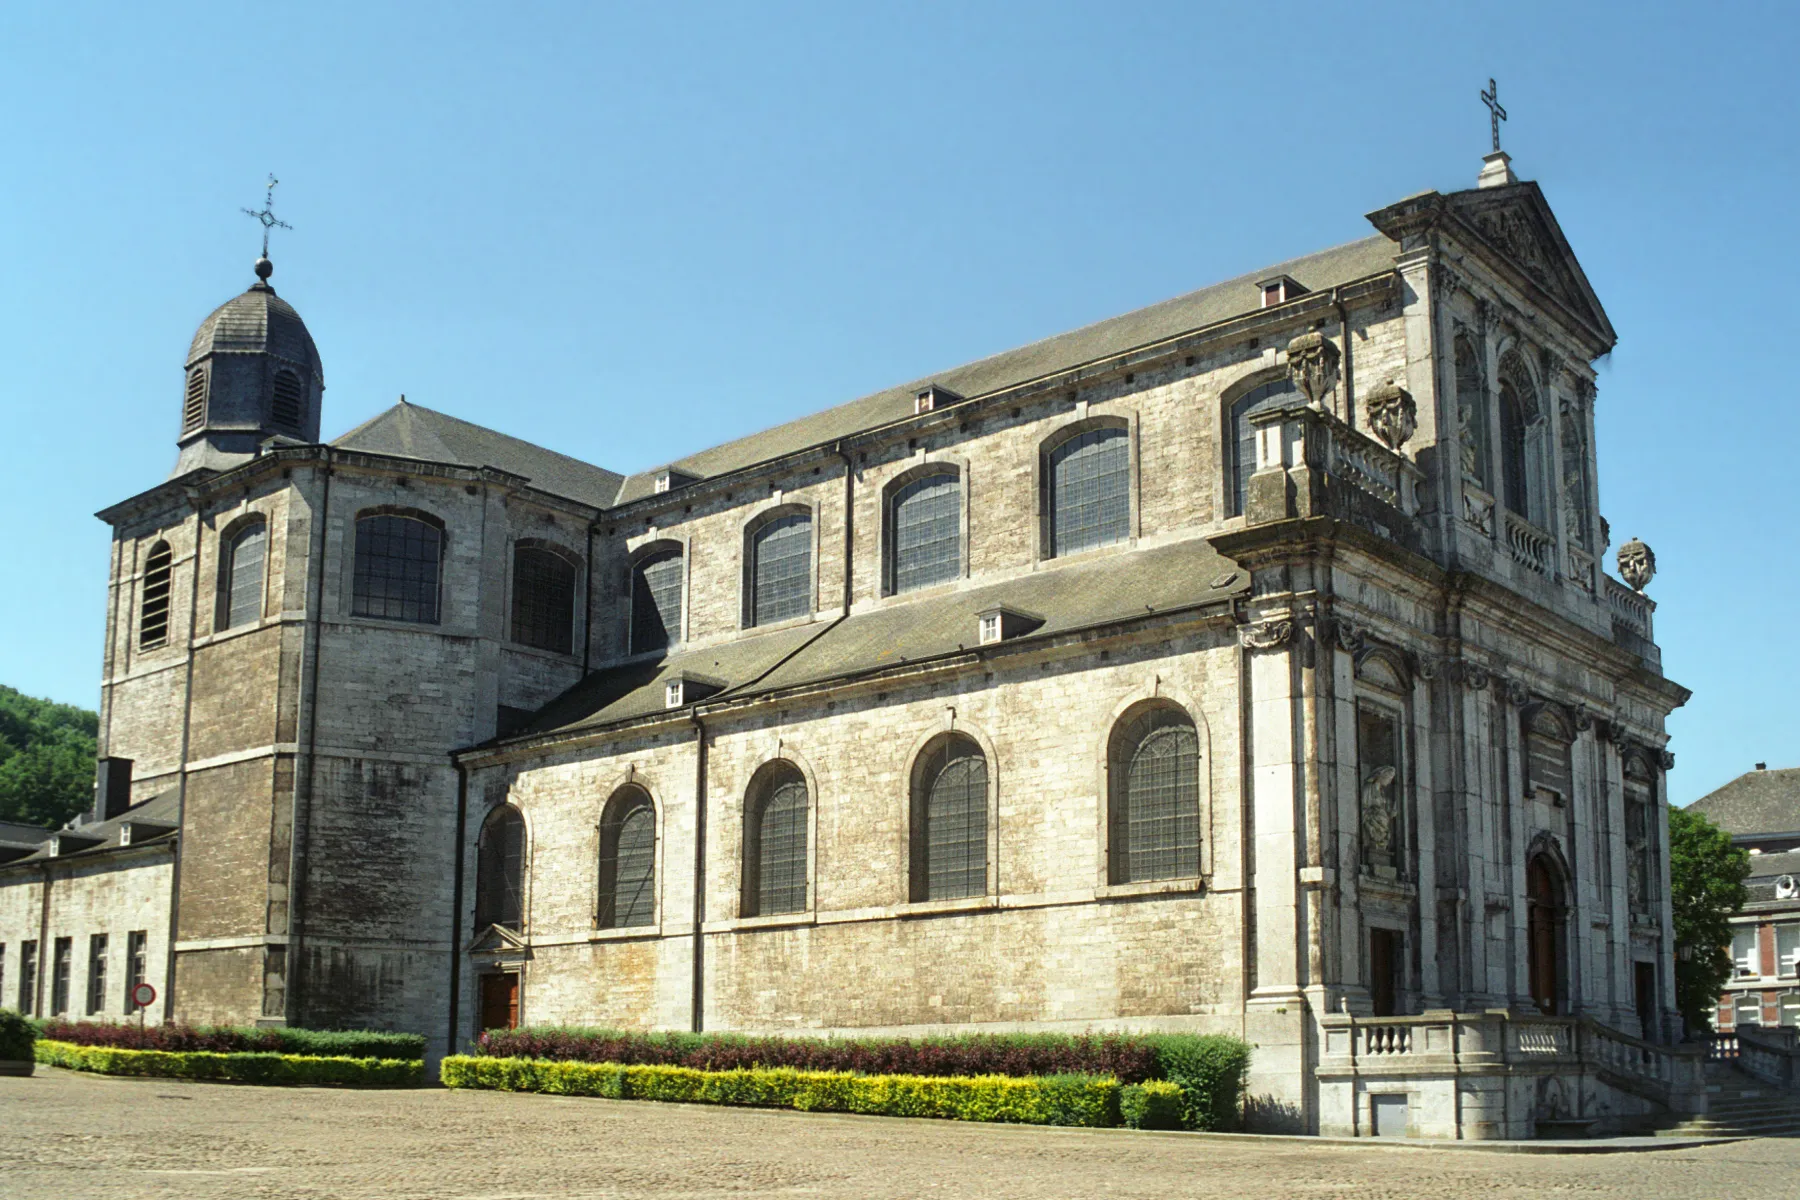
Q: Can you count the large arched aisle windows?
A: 5